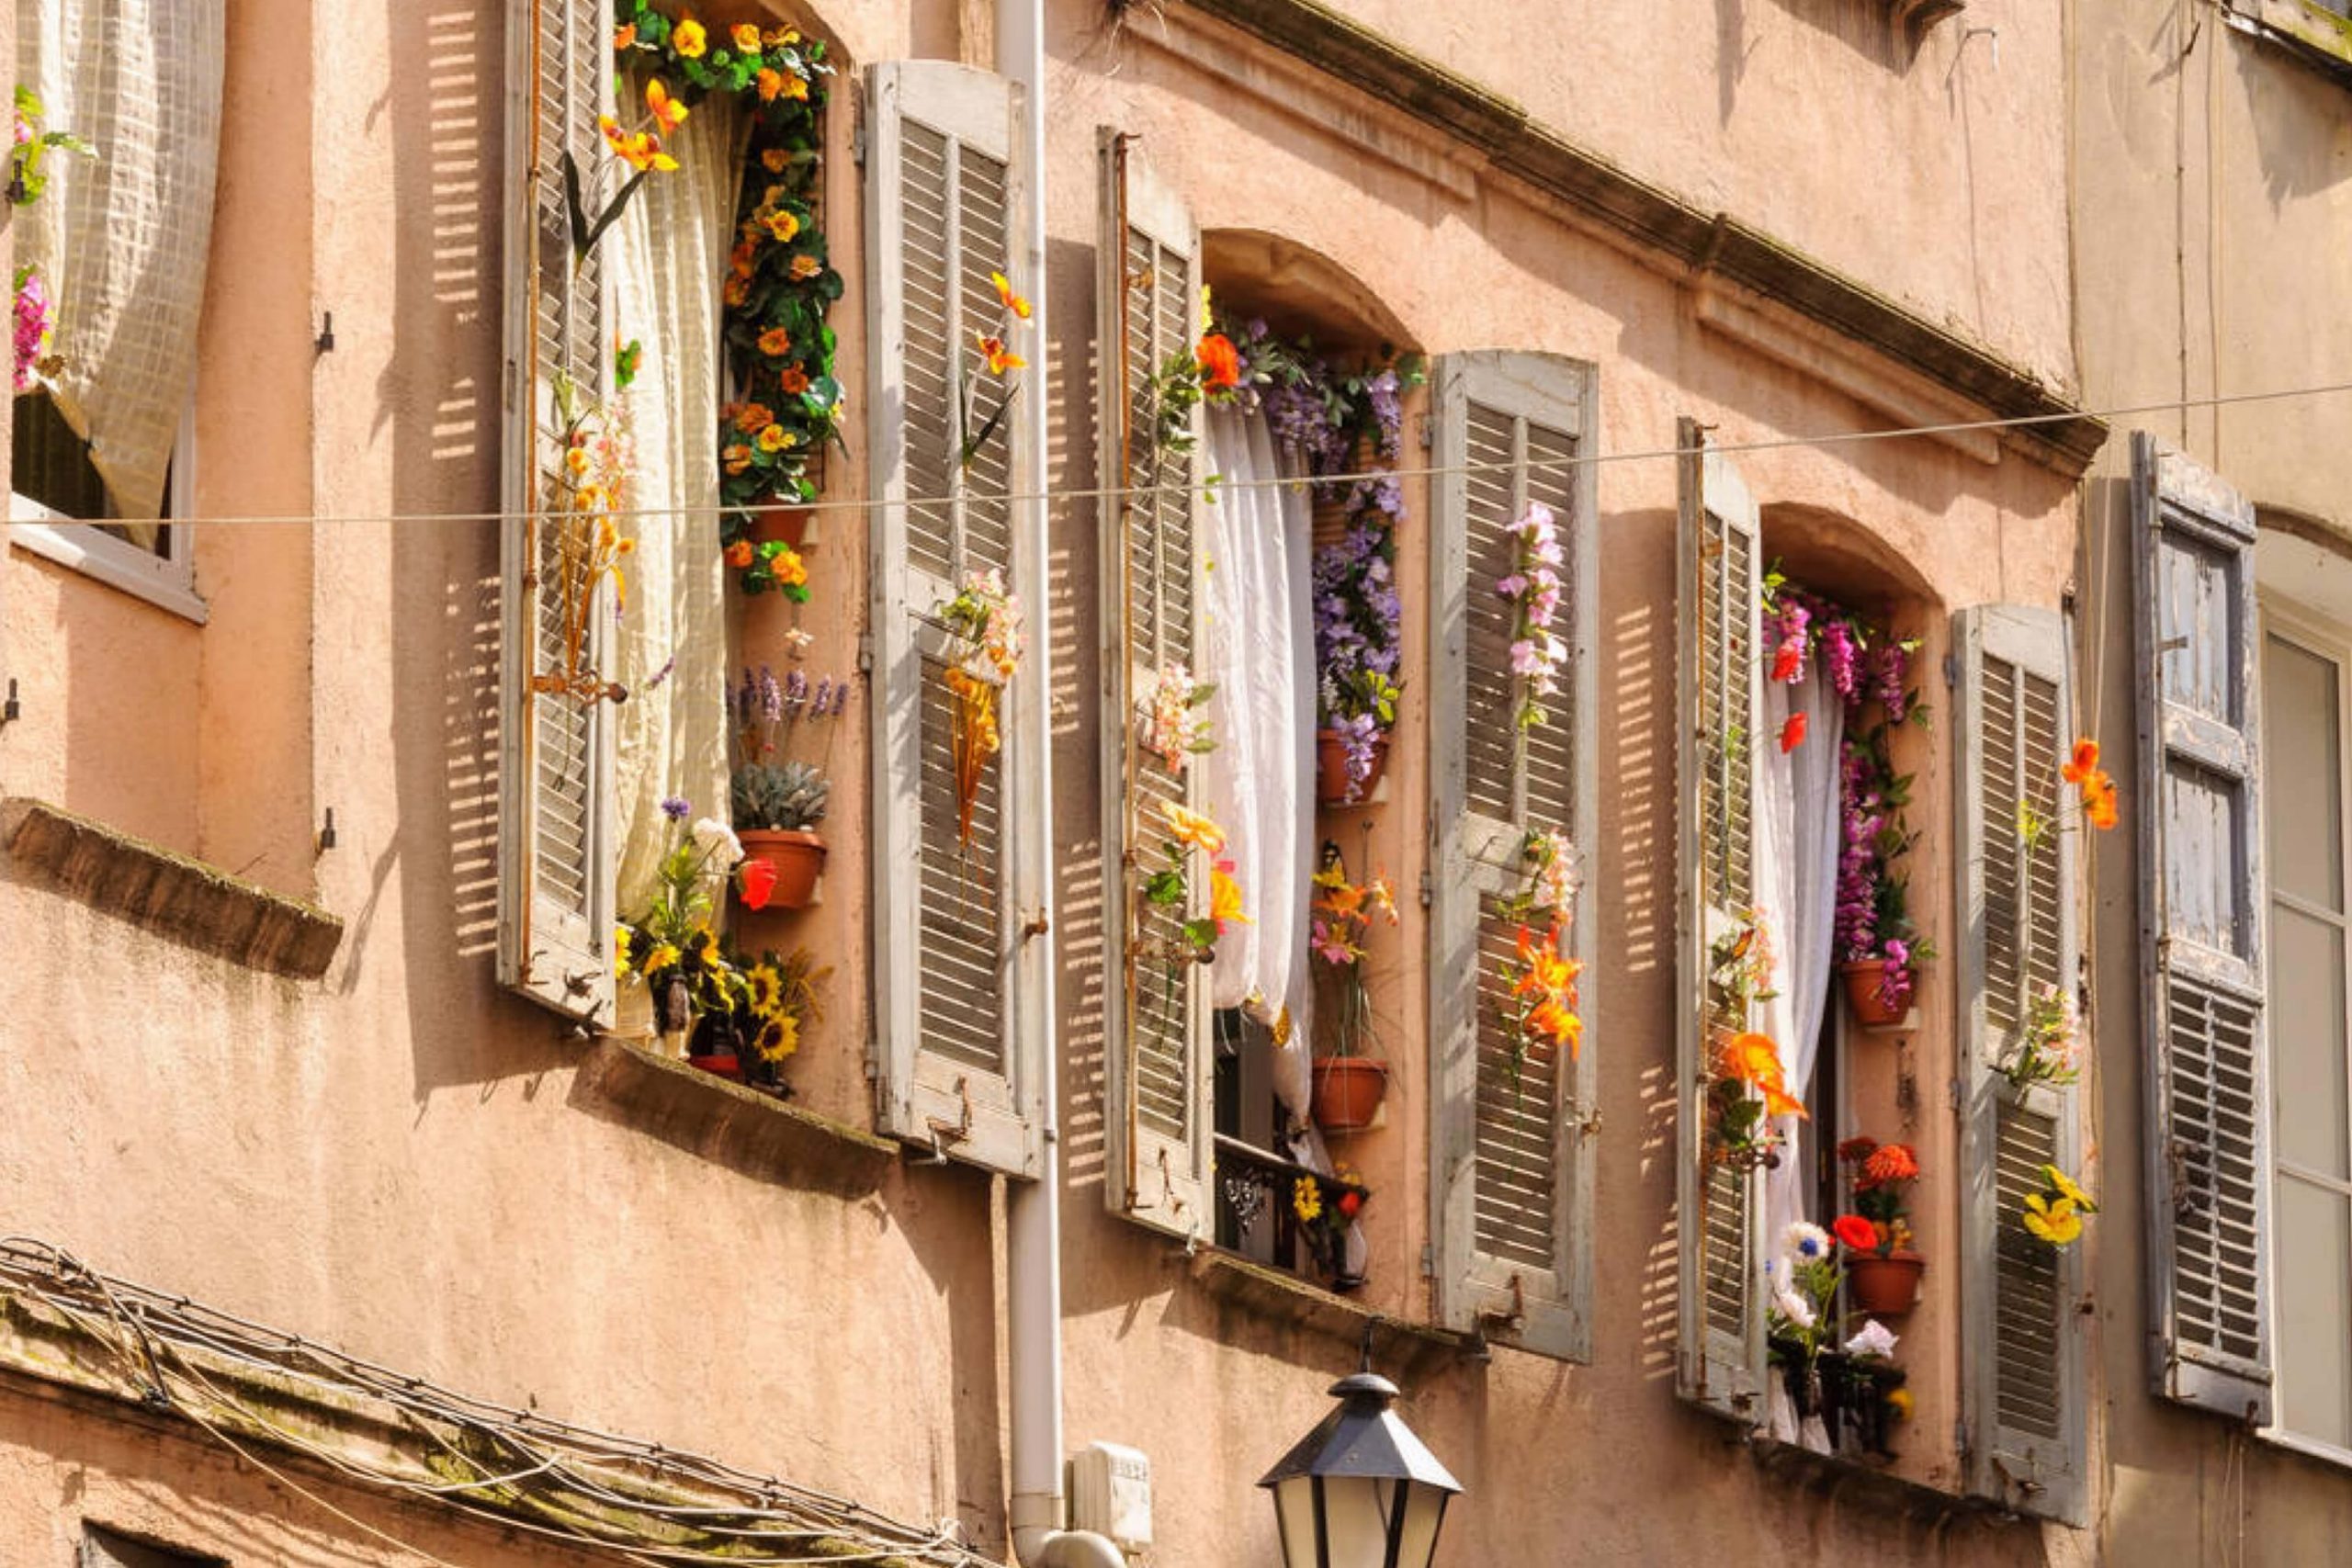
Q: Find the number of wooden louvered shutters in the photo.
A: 7